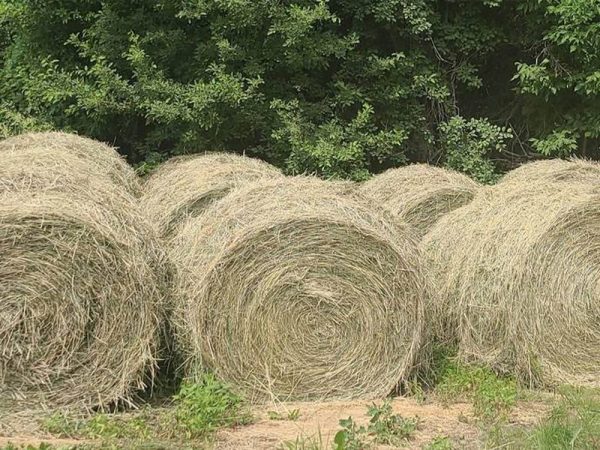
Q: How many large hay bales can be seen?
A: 7